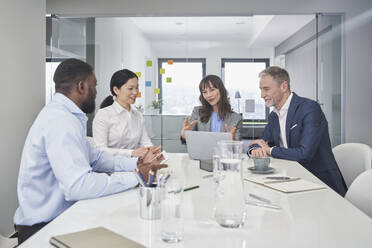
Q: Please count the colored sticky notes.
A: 8